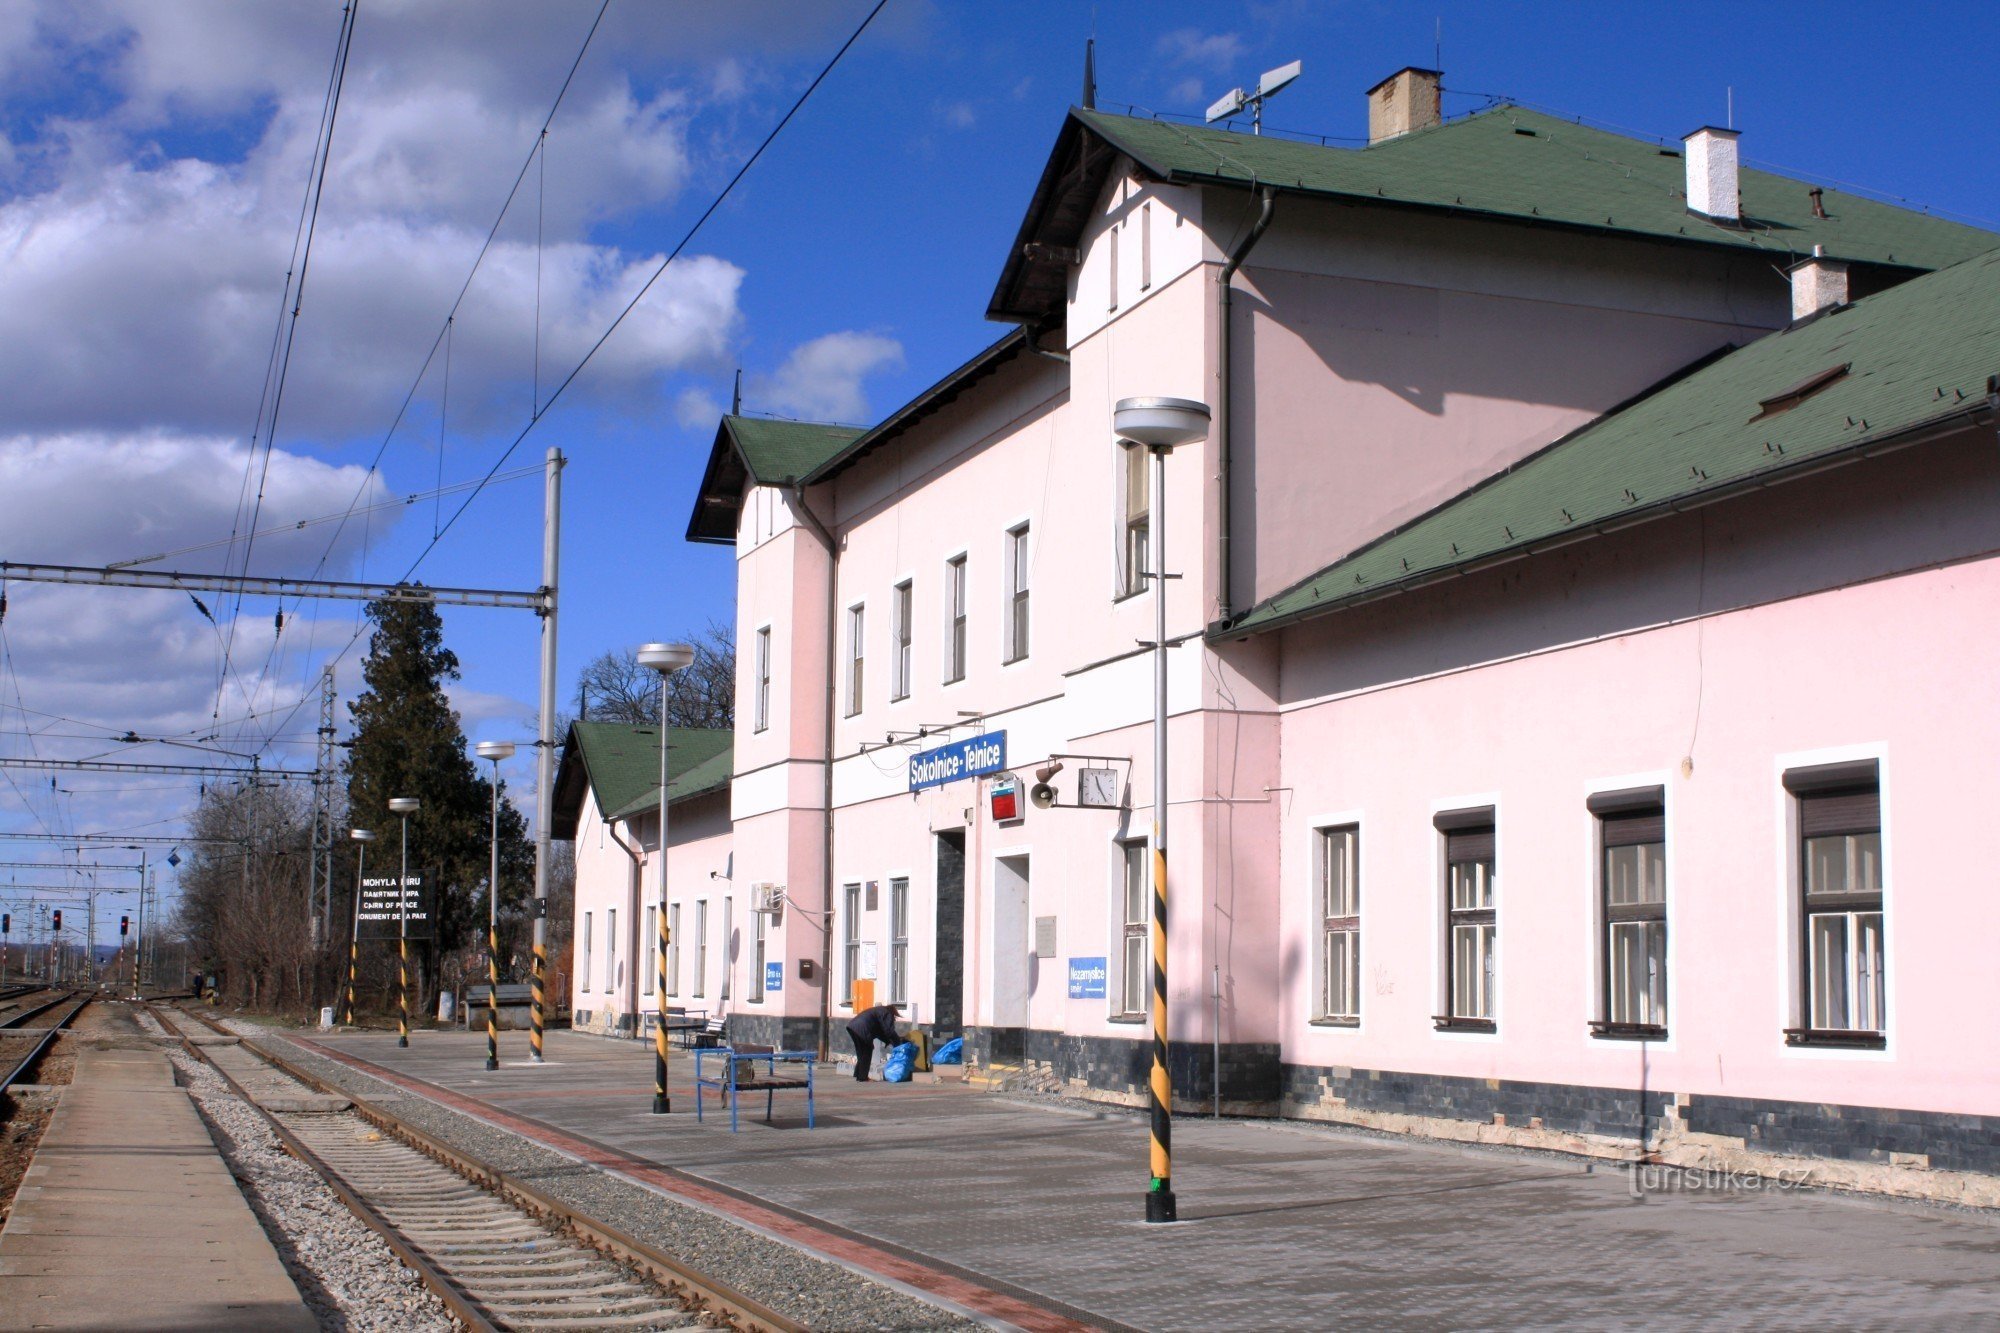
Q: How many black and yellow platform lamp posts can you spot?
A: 5